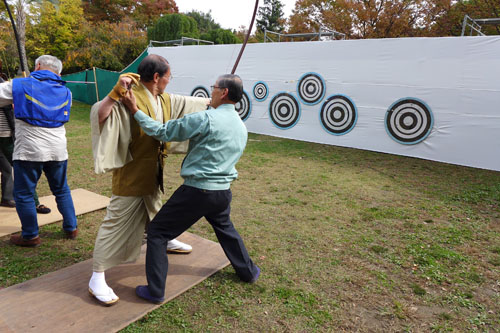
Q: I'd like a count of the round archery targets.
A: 7